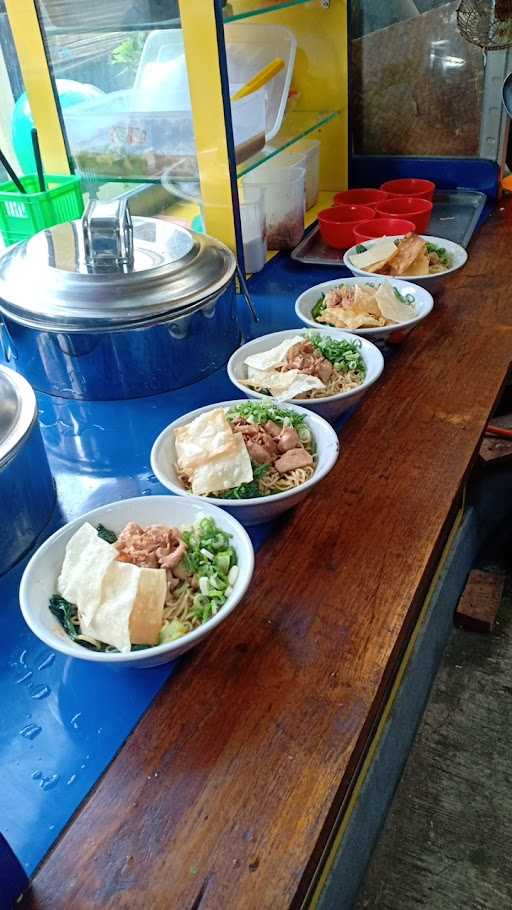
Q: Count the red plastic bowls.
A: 5